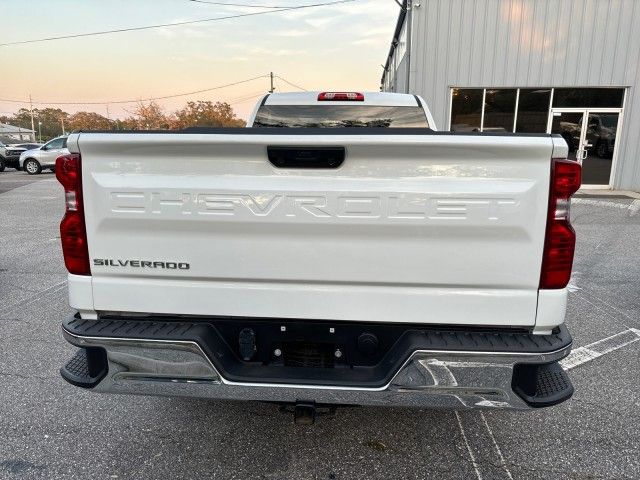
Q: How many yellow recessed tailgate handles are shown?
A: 0